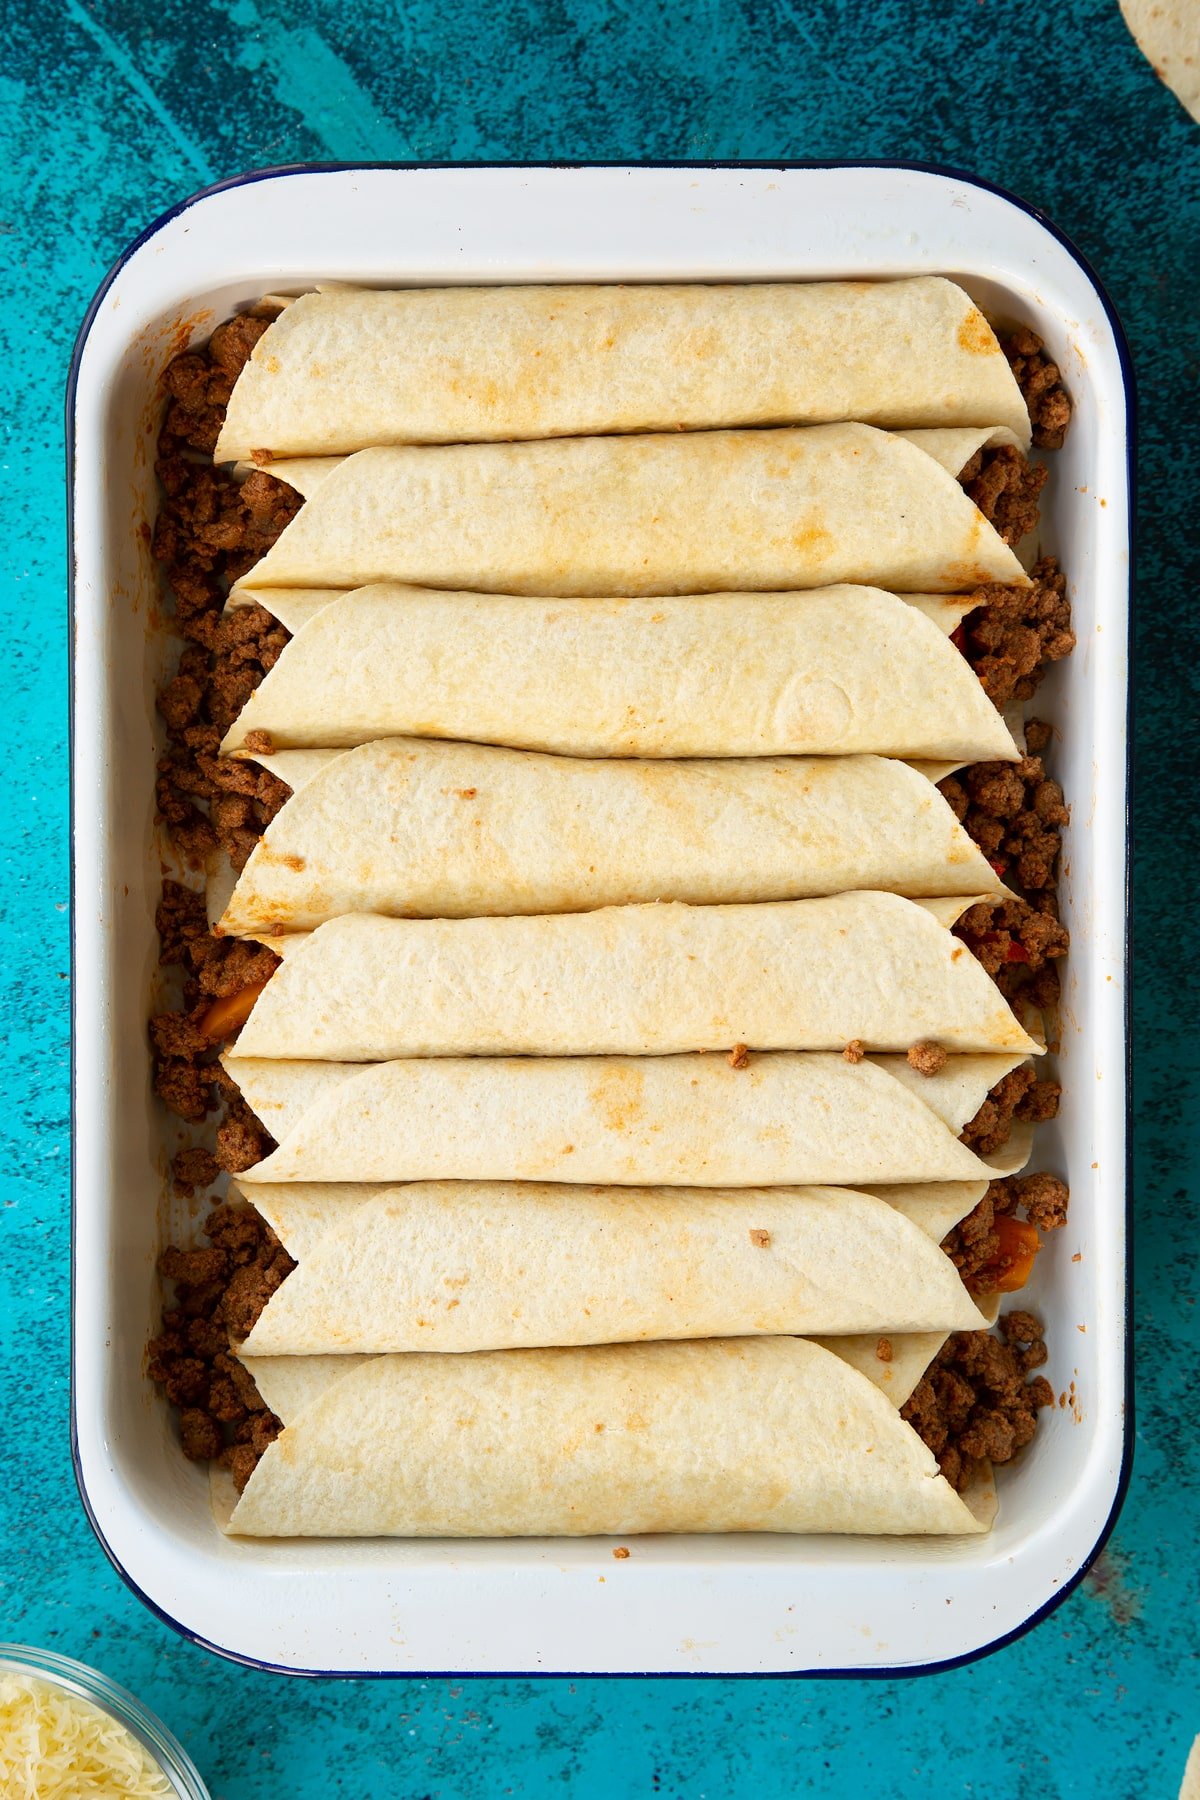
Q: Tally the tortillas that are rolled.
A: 8